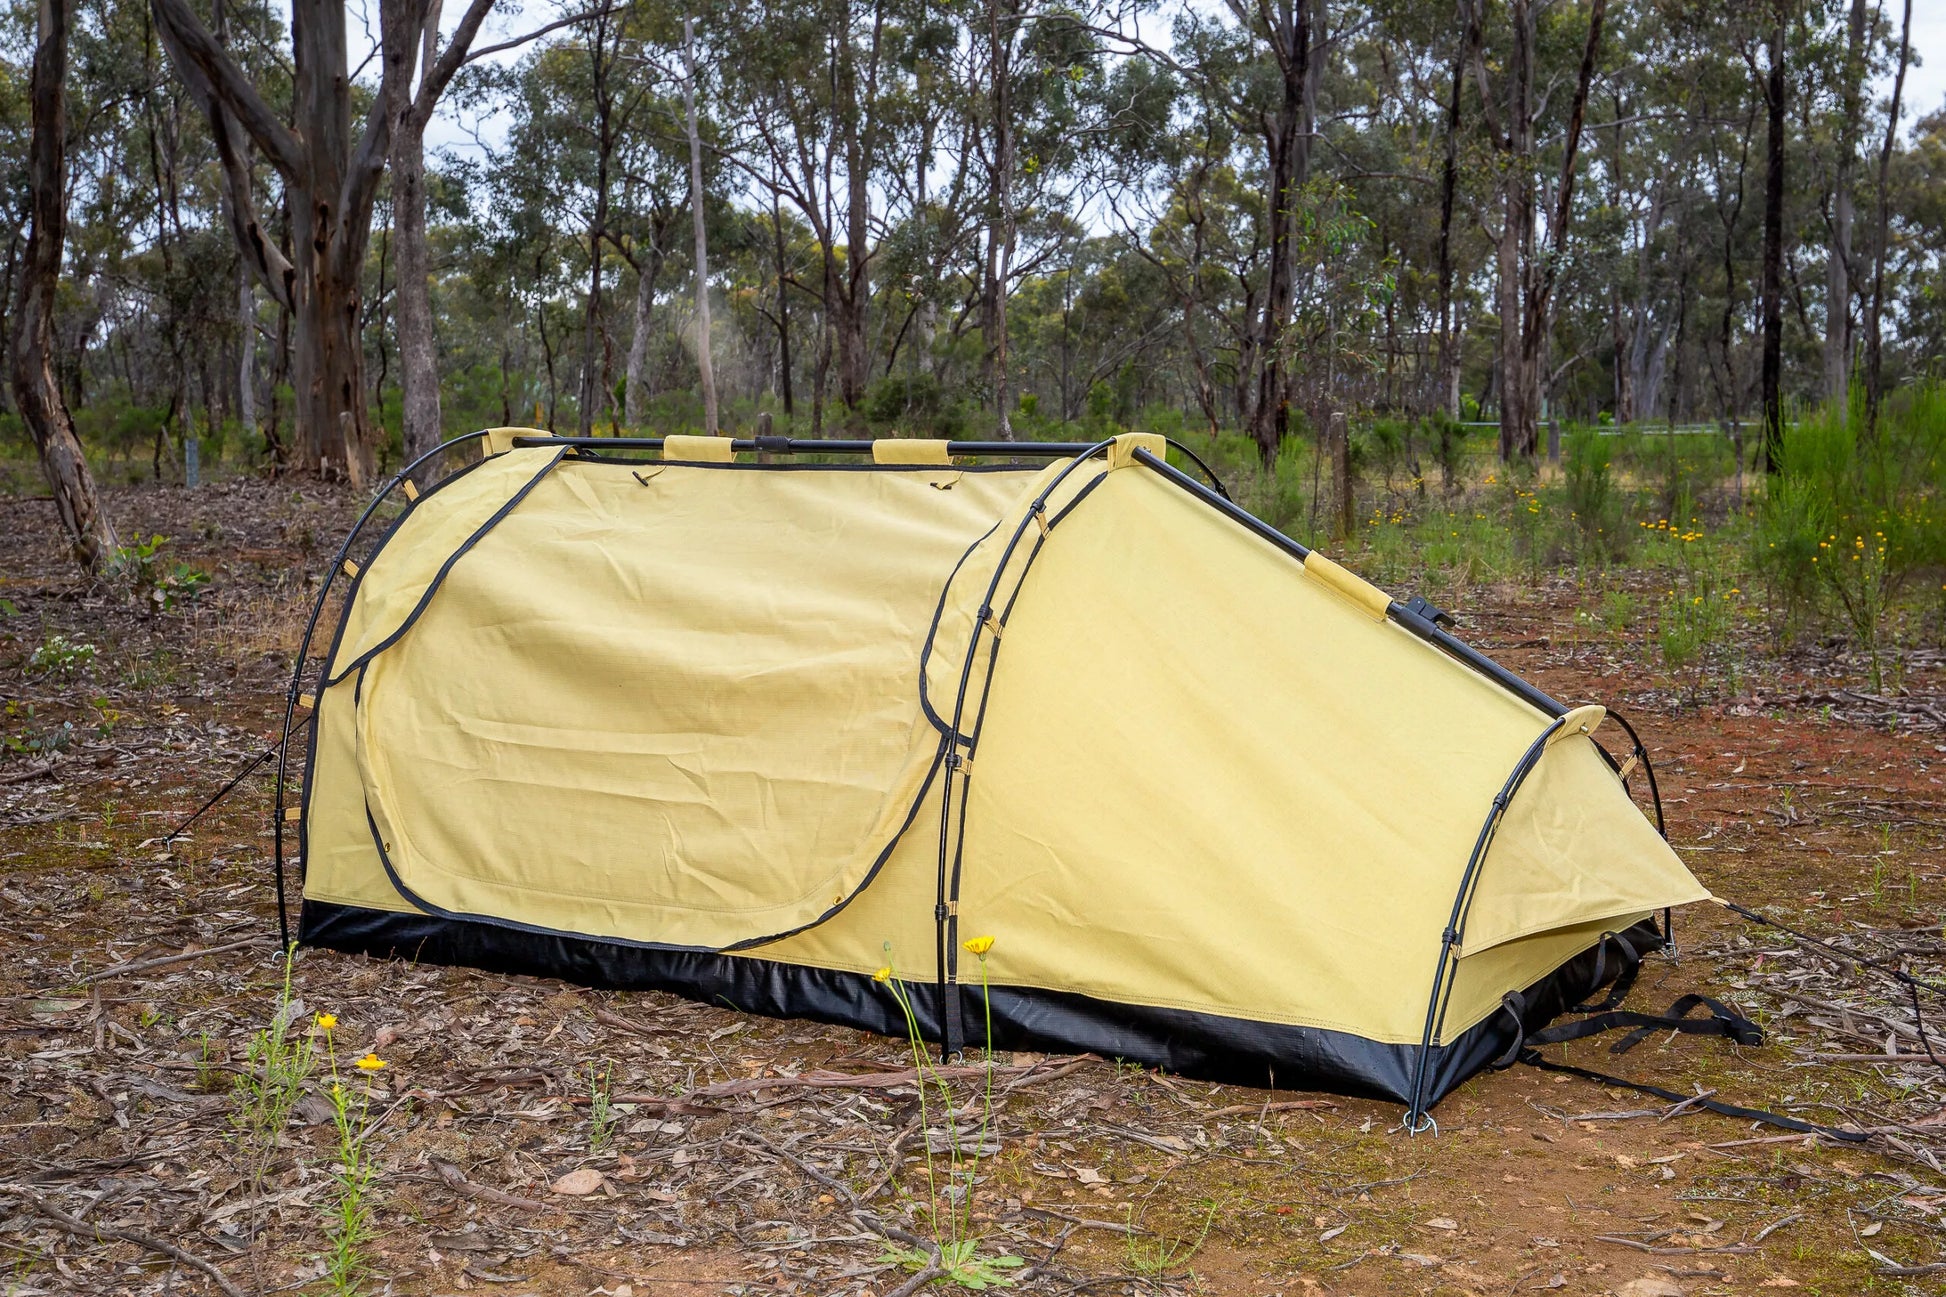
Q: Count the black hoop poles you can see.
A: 3